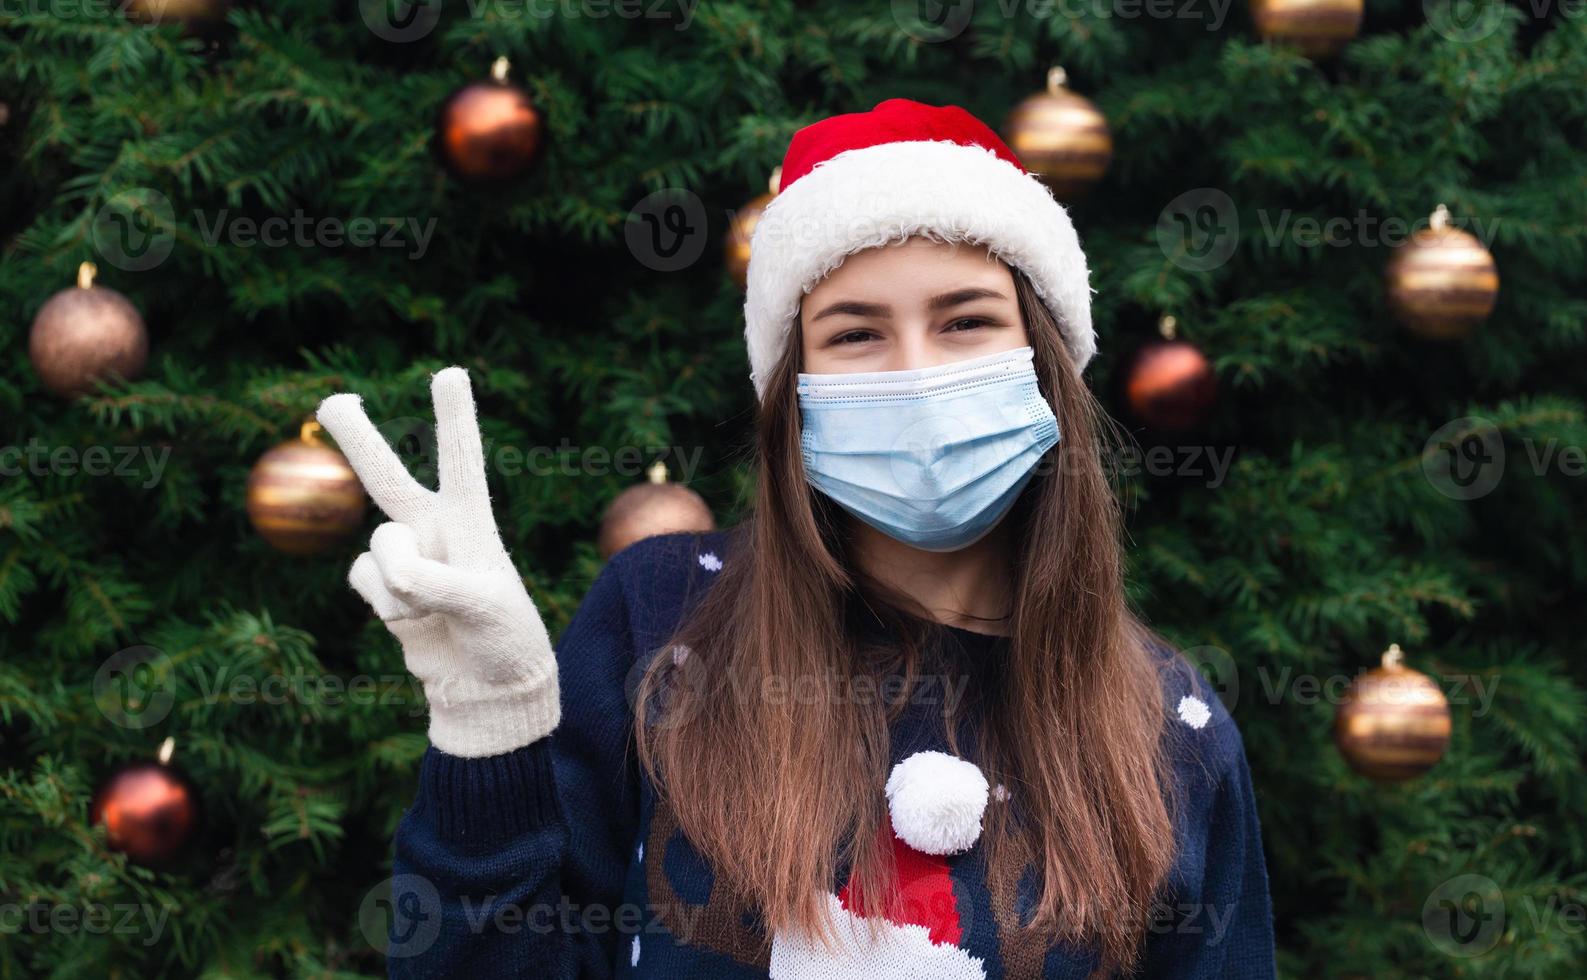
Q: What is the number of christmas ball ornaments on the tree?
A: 12